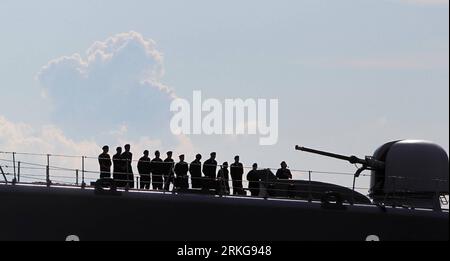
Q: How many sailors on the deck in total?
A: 13